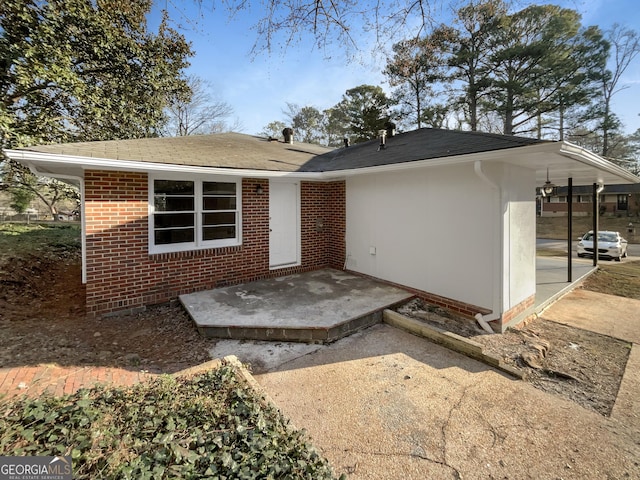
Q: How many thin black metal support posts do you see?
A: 2